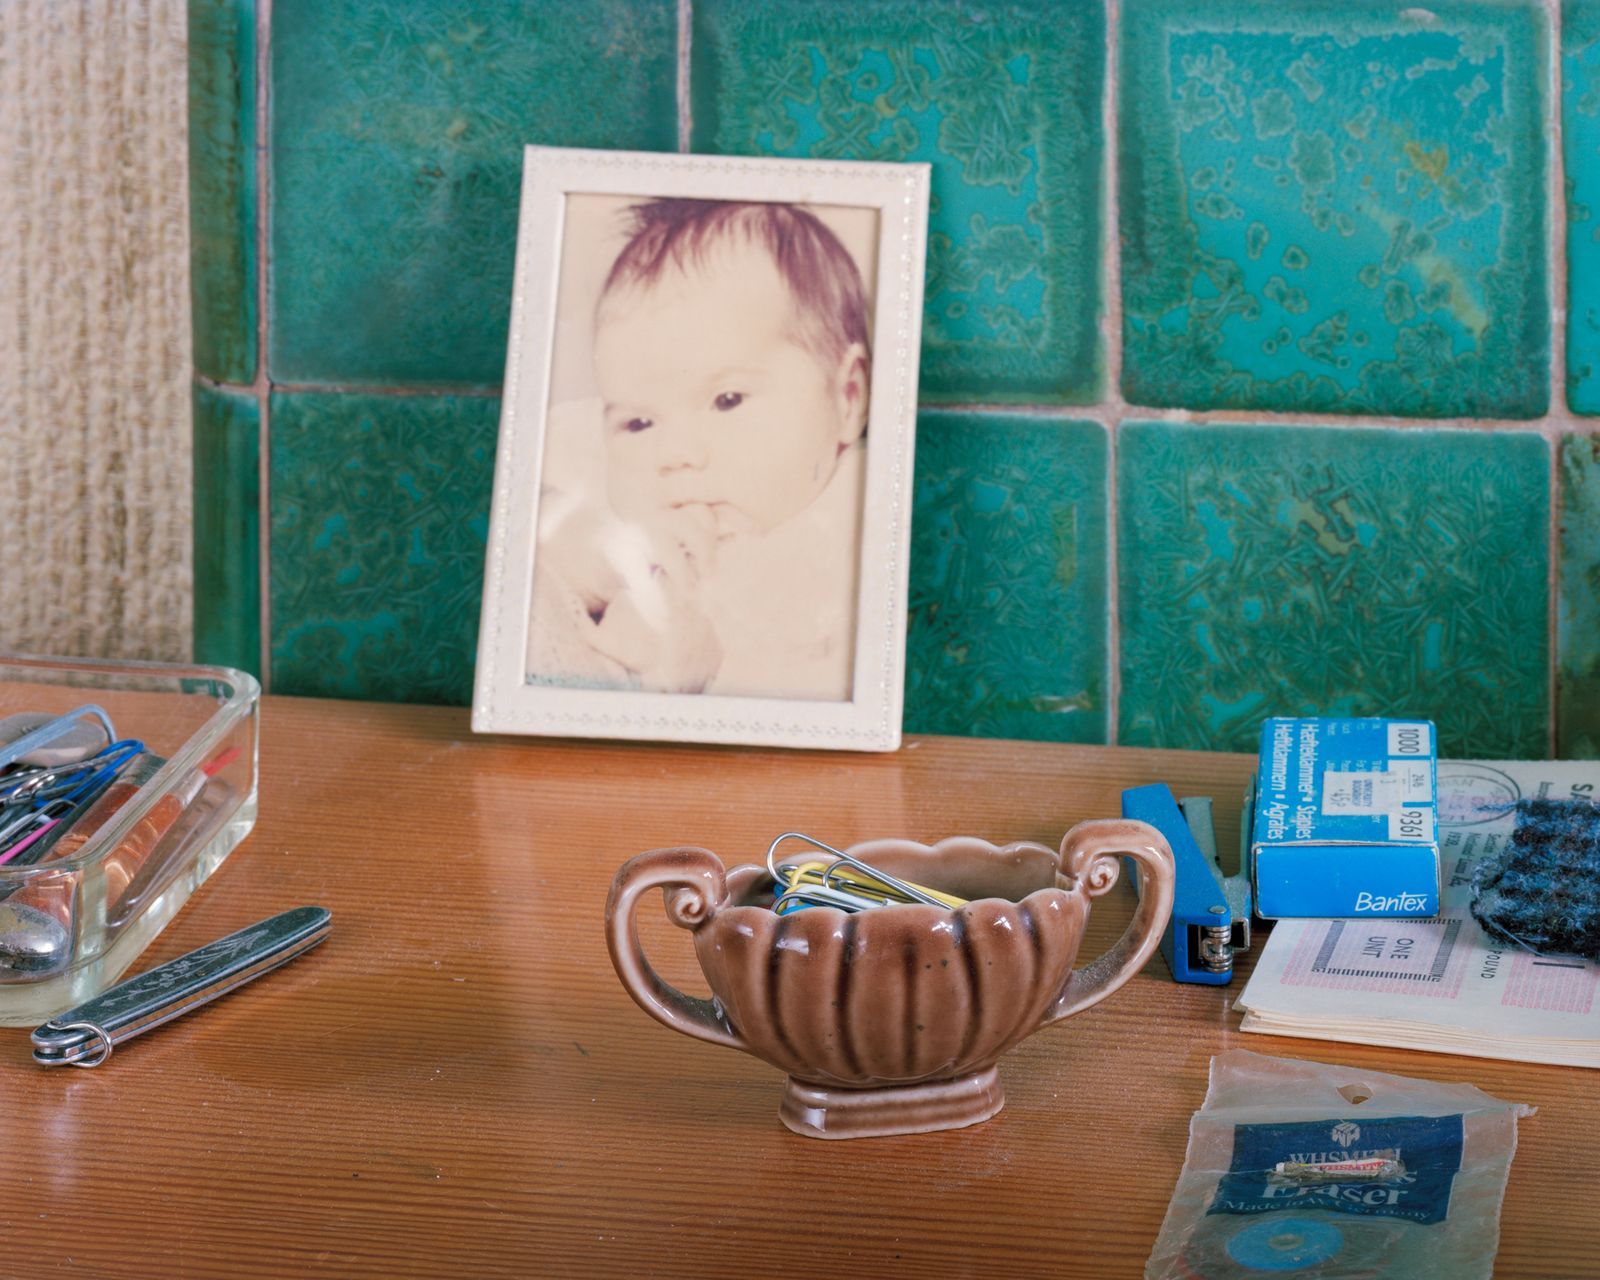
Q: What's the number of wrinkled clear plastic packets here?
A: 1